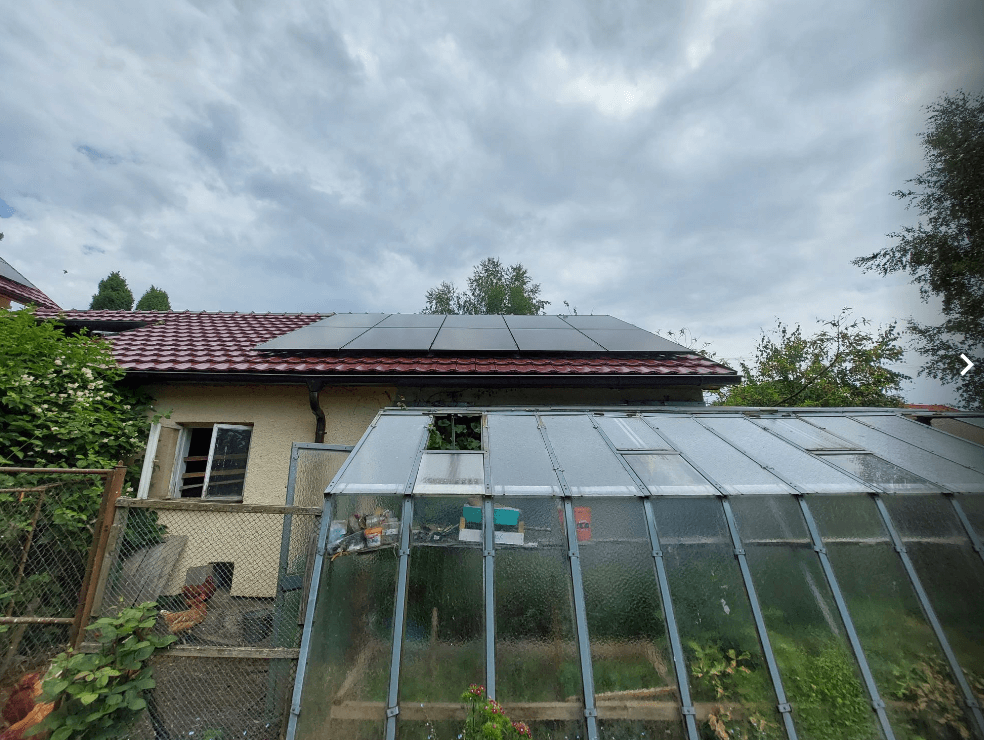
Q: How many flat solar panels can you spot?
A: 10